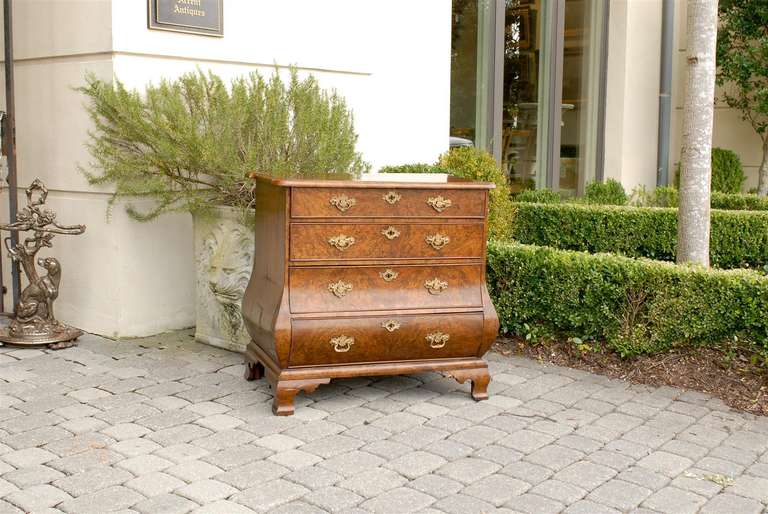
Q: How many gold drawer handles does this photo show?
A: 8